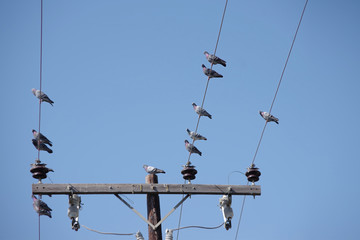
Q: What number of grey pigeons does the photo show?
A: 11